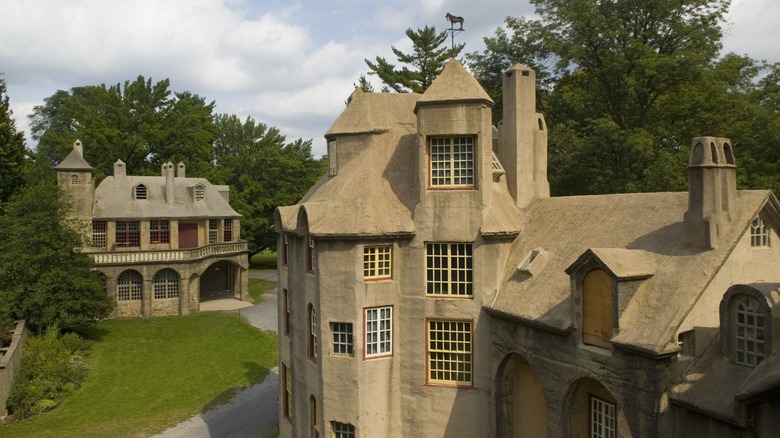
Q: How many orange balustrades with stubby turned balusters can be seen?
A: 0